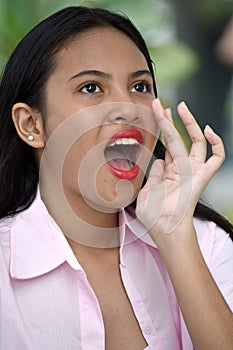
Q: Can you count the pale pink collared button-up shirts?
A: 1